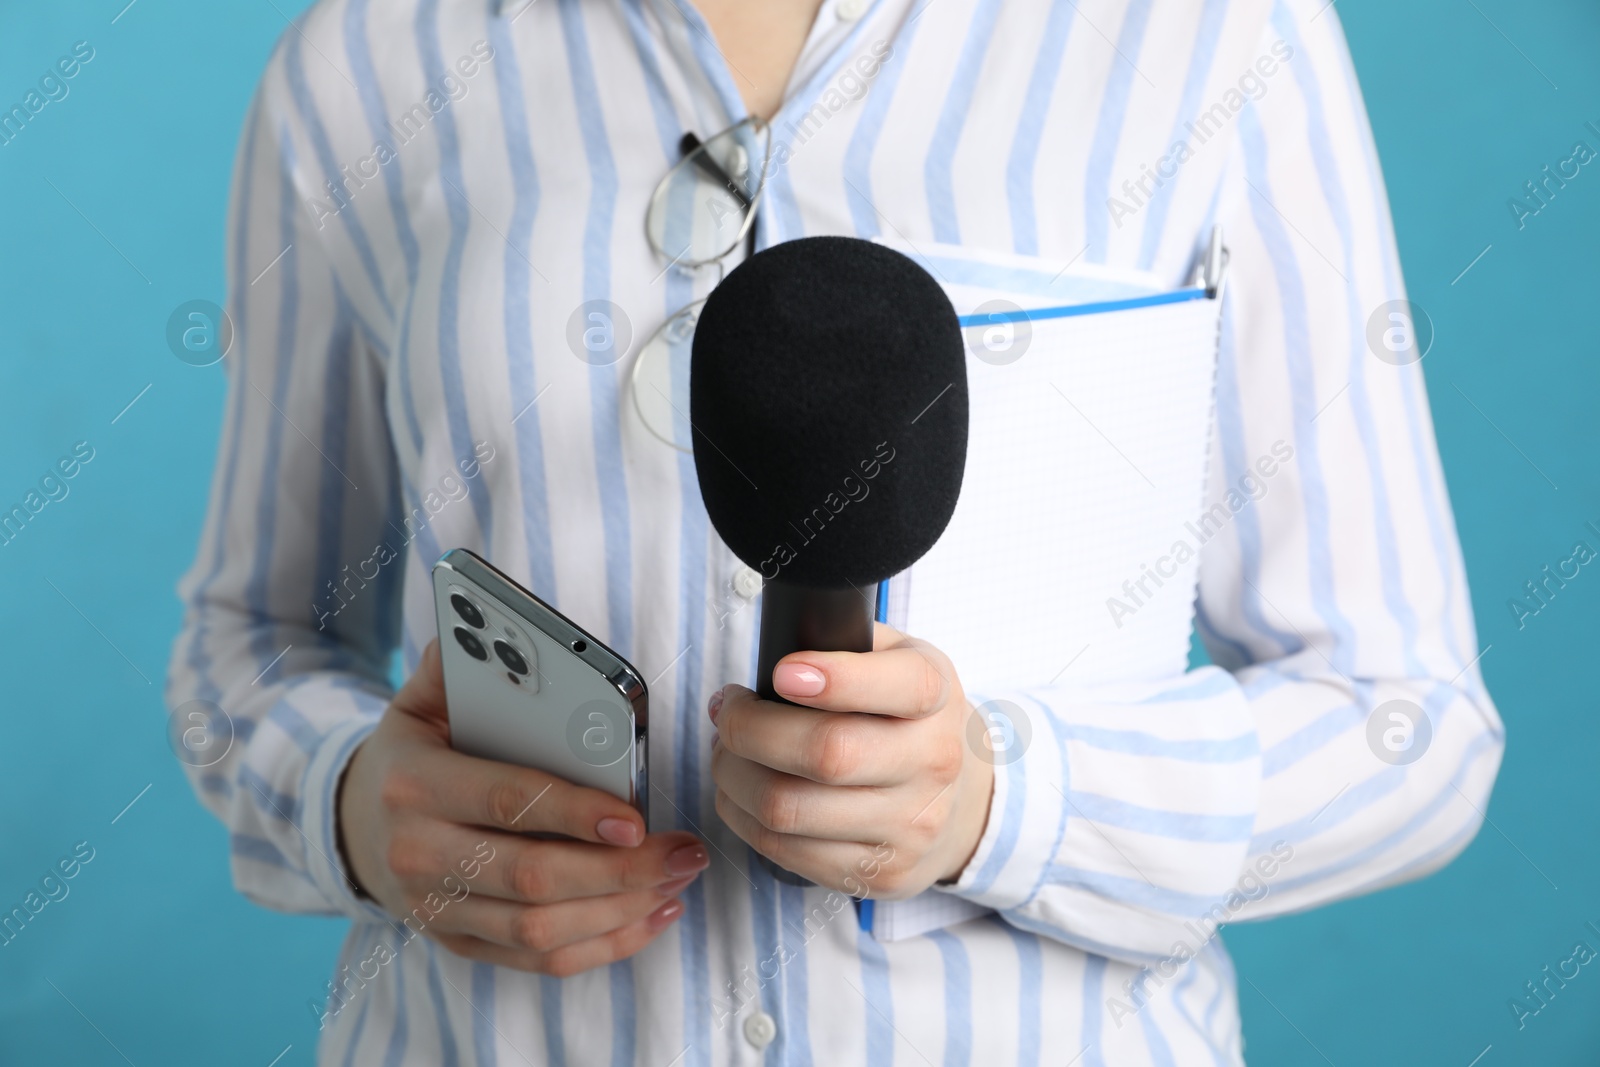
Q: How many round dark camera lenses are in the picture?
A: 3